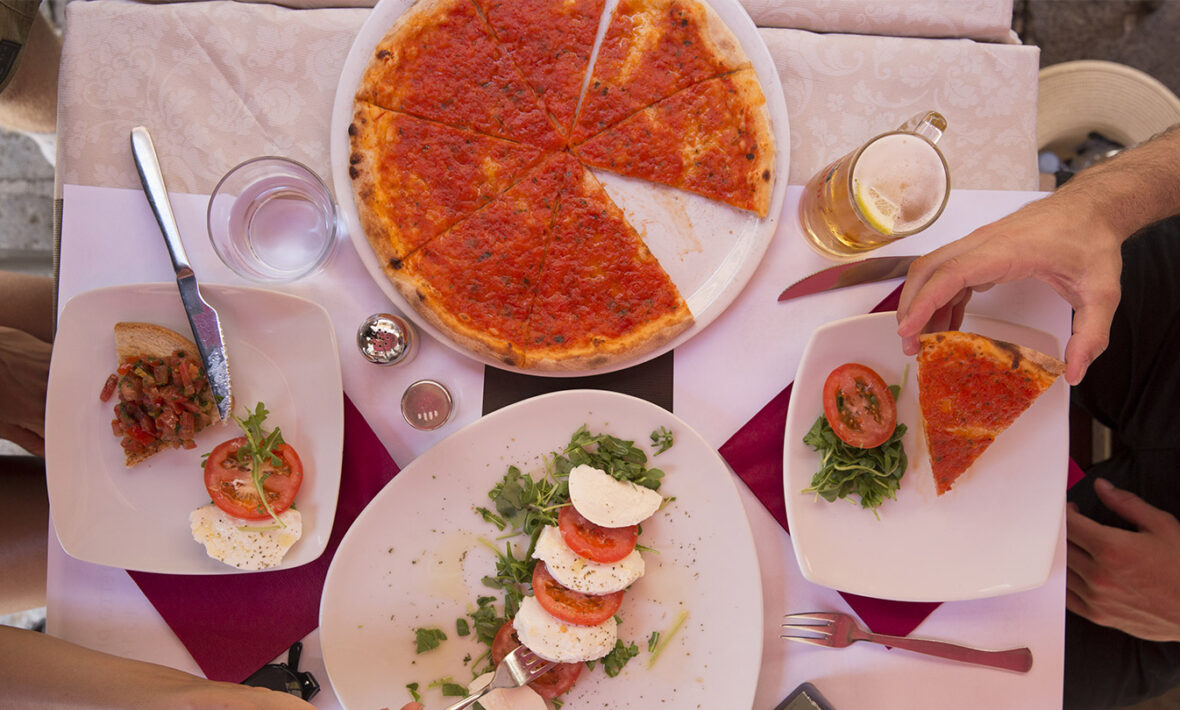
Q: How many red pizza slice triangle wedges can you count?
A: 8